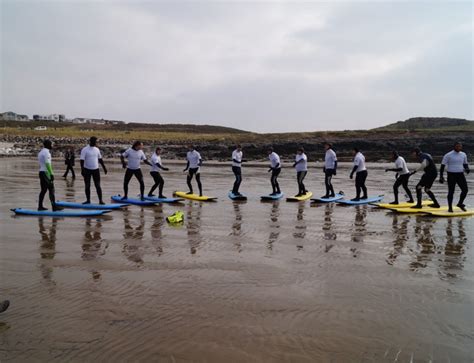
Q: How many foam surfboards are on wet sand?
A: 13